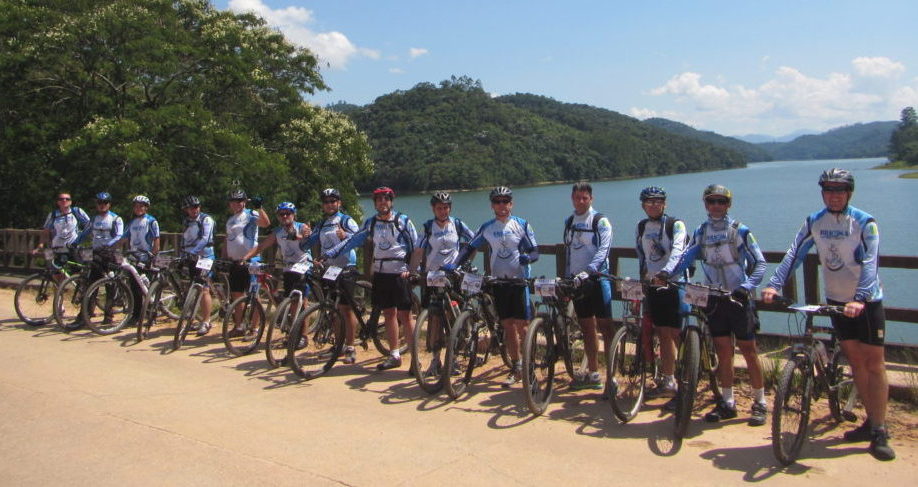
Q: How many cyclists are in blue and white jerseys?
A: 14